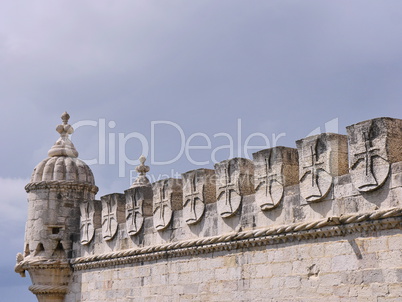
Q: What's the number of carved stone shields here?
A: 9